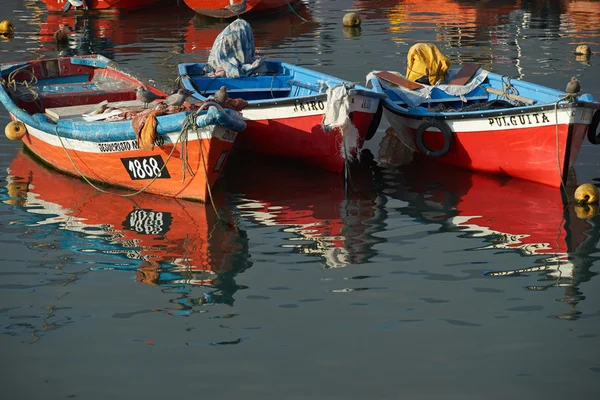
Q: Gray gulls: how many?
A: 5